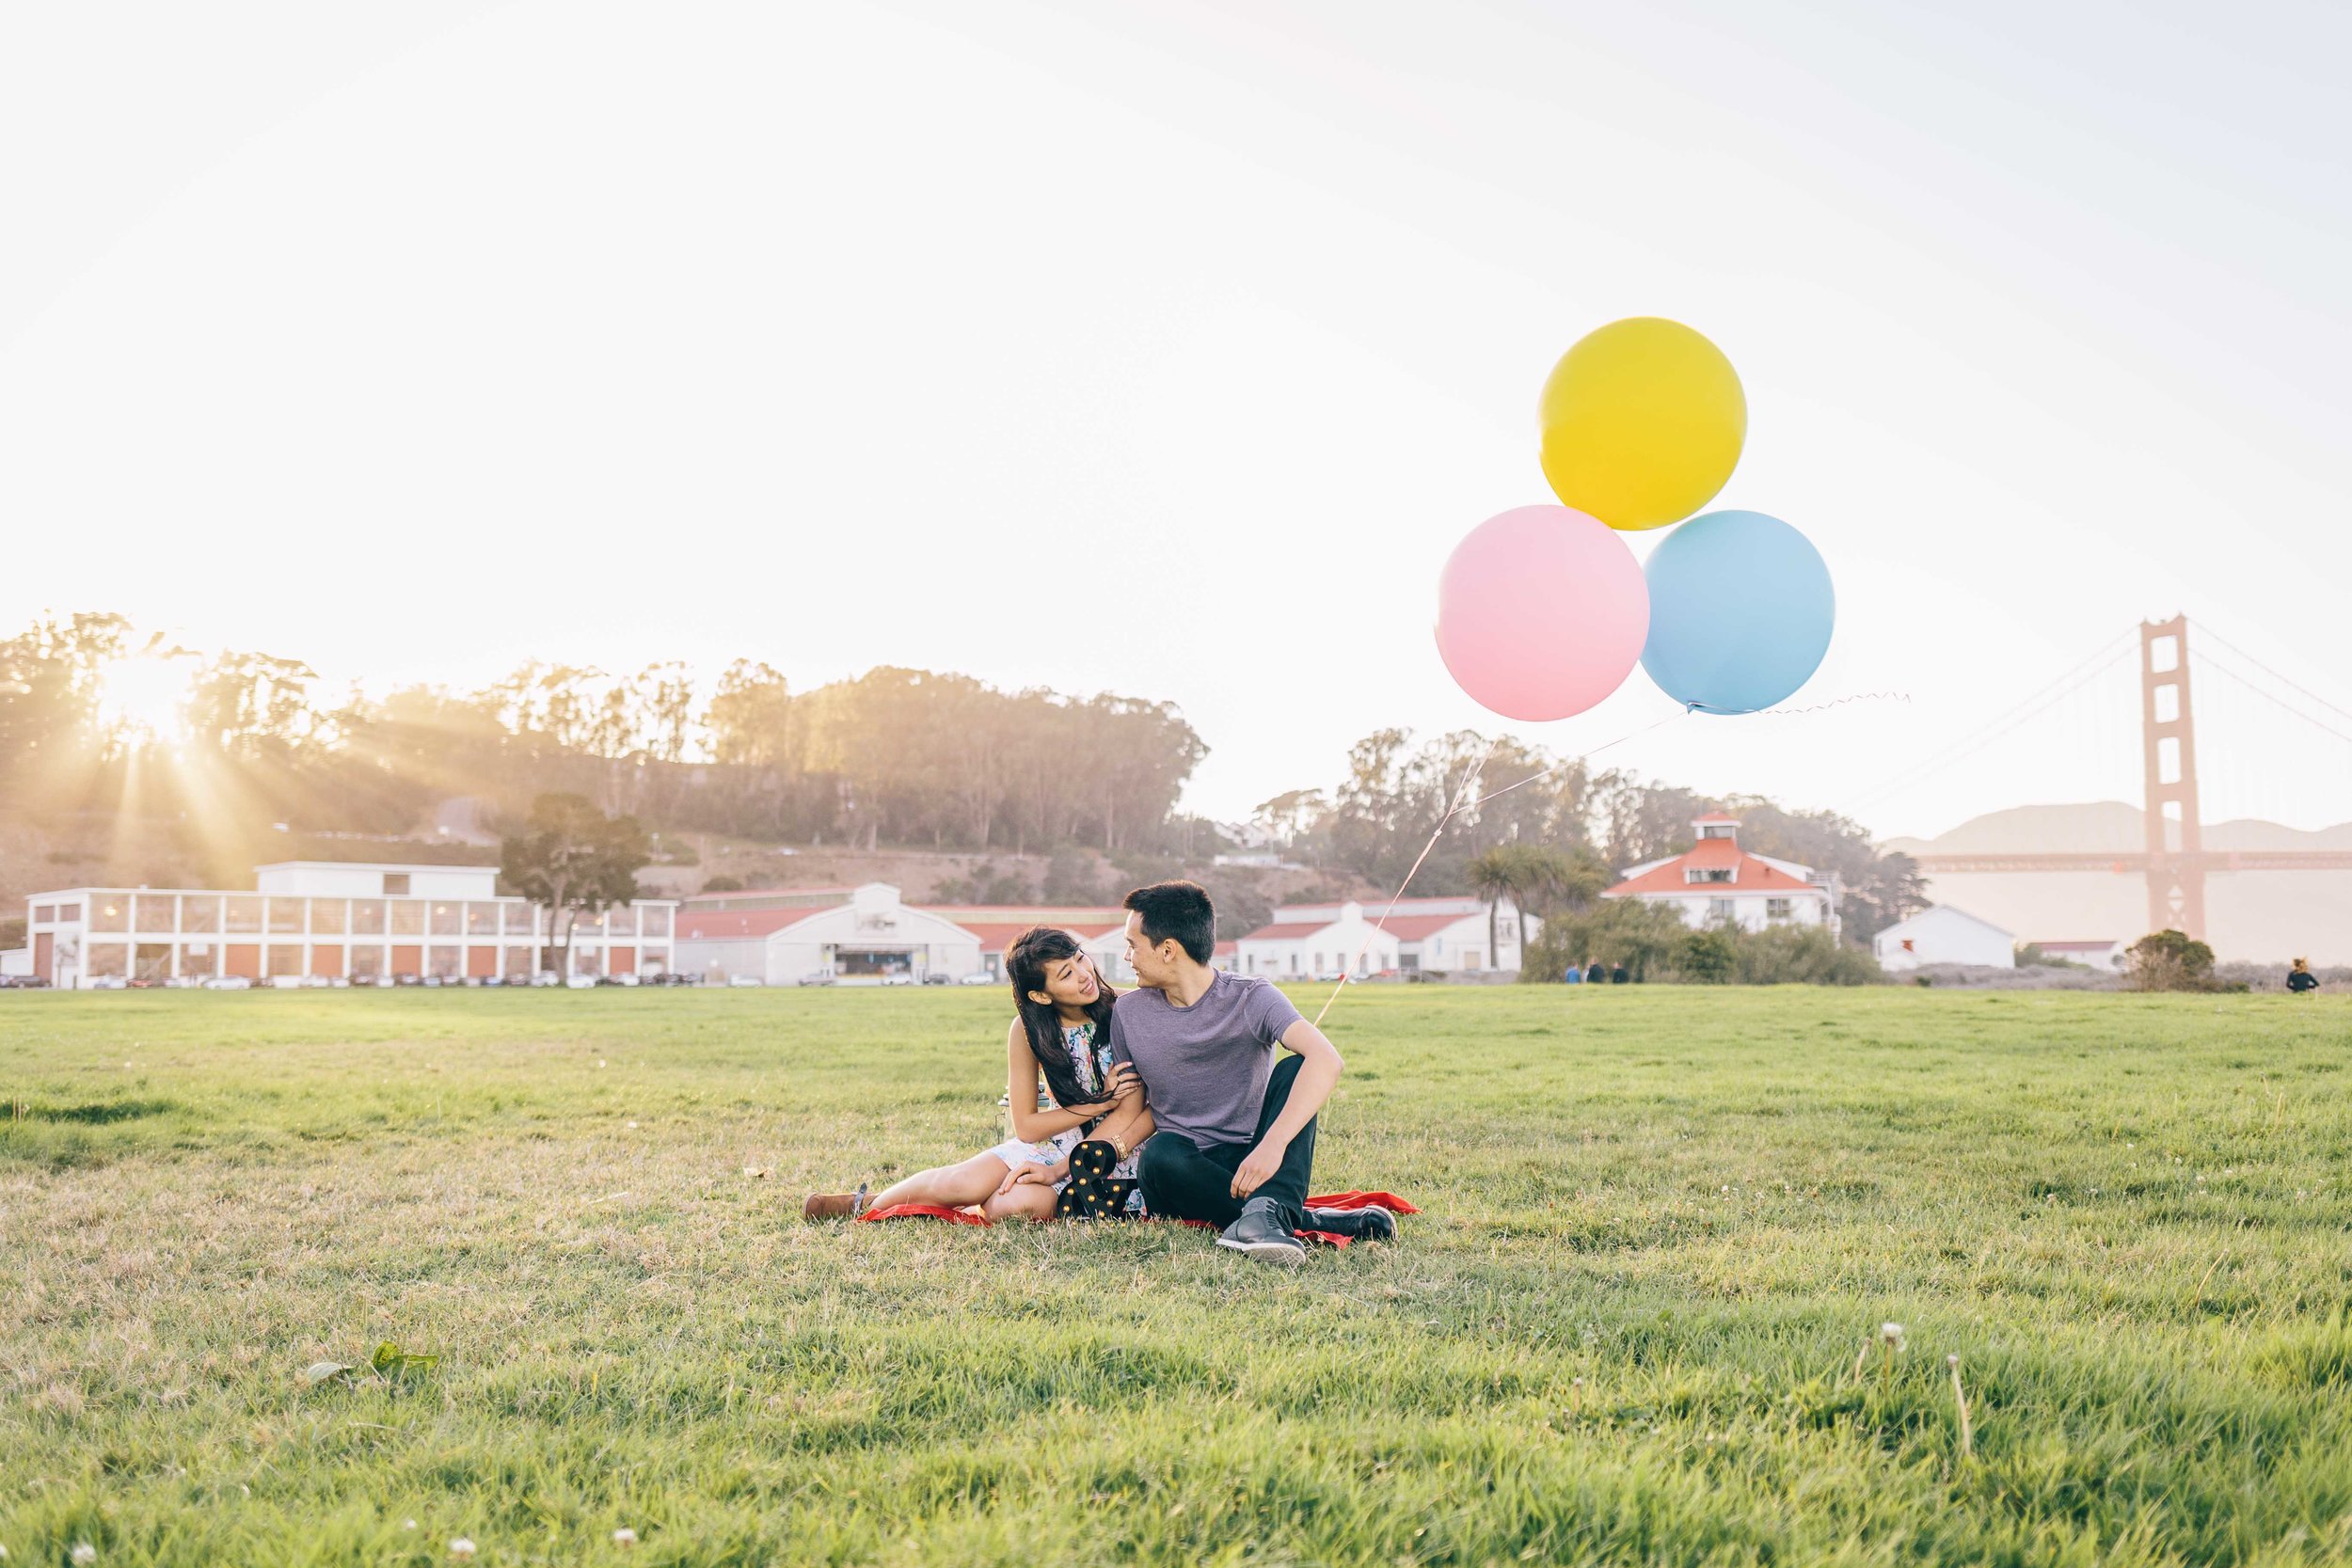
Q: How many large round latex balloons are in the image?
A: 3